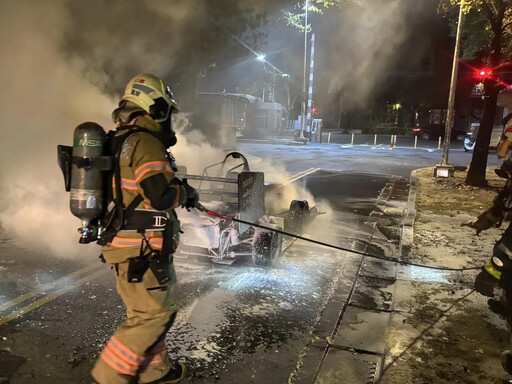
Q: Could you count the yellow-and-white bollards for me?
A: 7